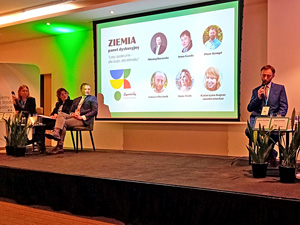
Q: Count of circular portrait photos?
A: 6